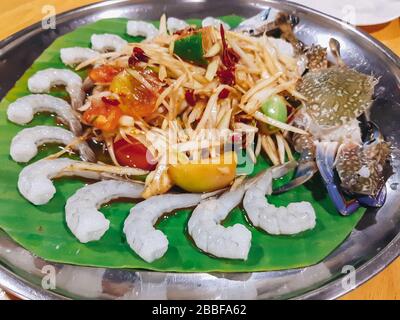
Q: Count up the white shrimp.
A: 13